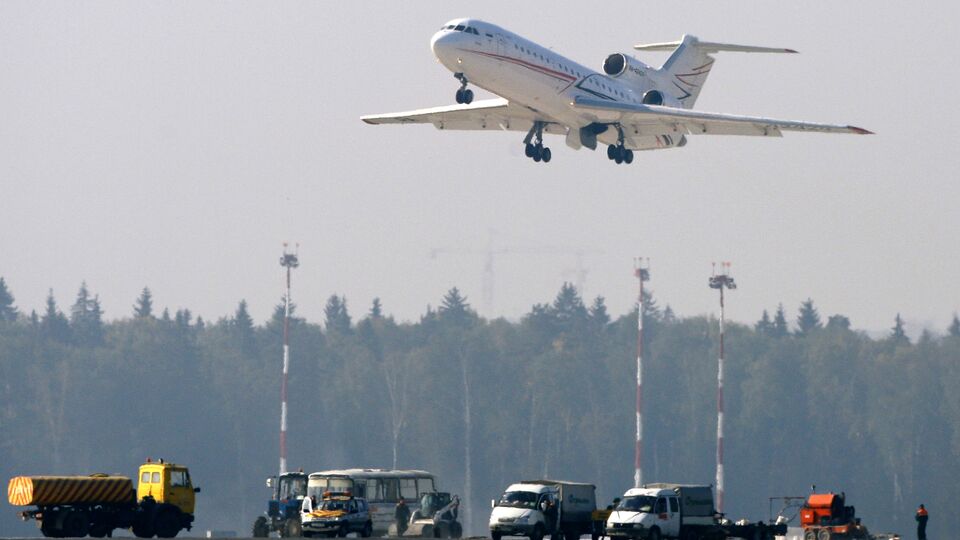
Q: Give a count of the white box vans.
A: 2